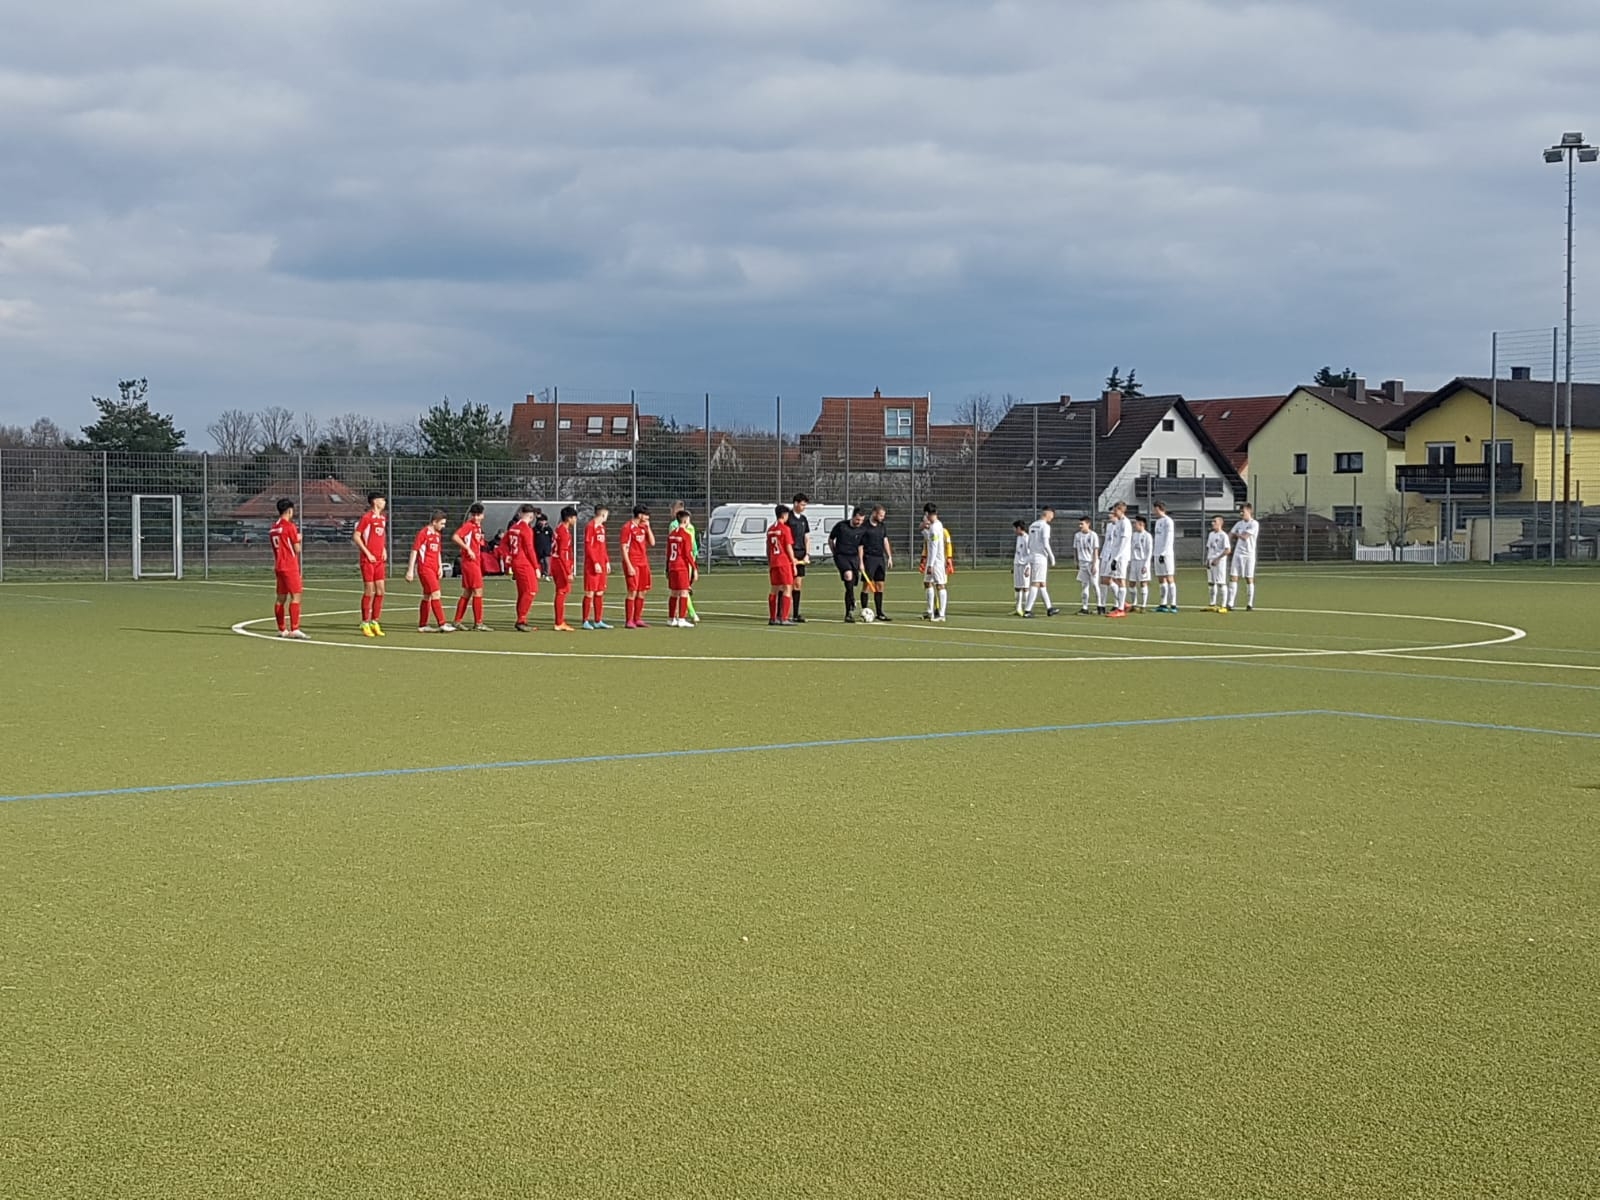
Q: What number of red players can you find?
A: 10